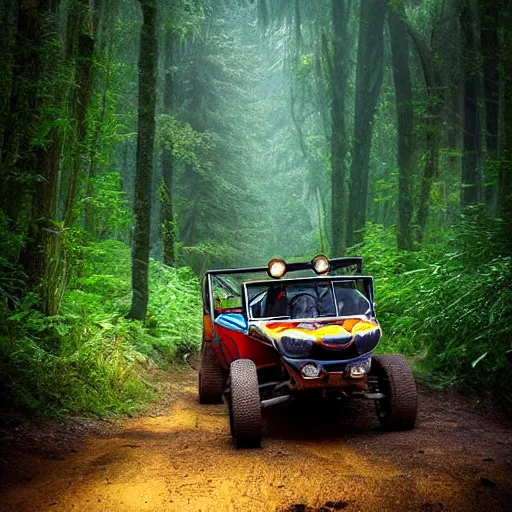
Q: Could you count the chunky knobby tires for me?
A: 3